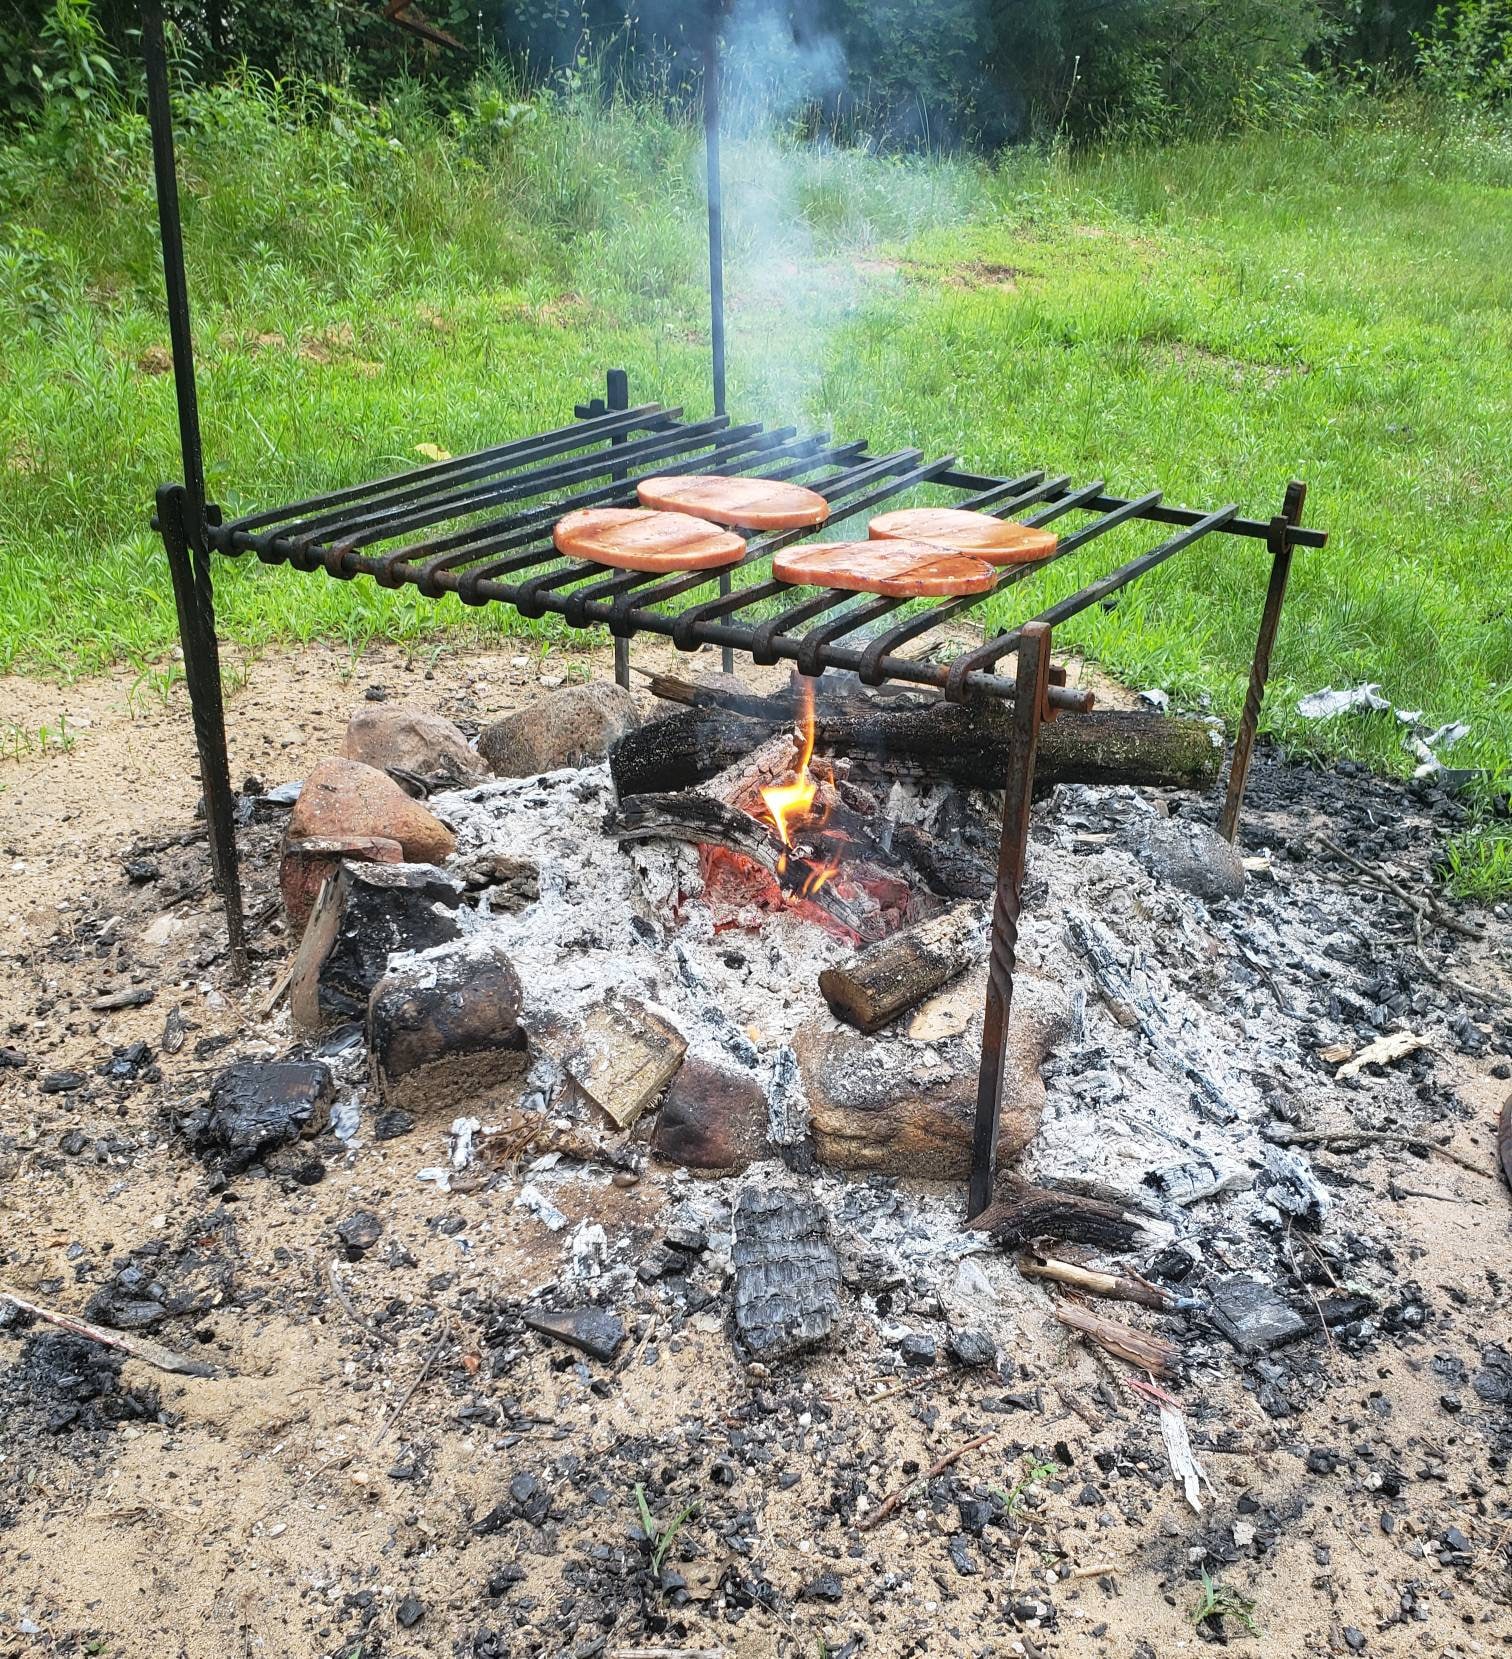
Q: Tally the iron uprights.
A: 6